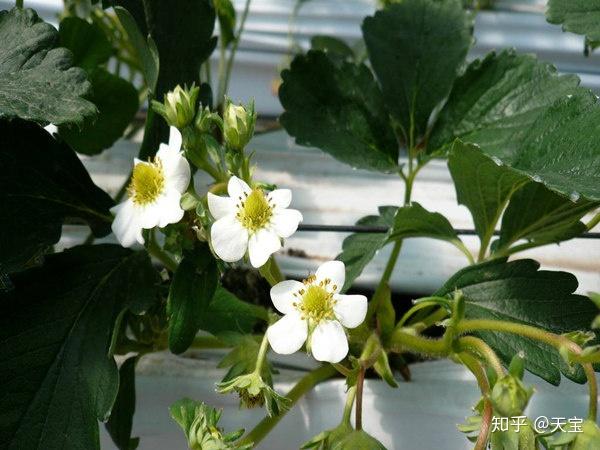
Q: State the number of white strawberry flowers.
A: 3